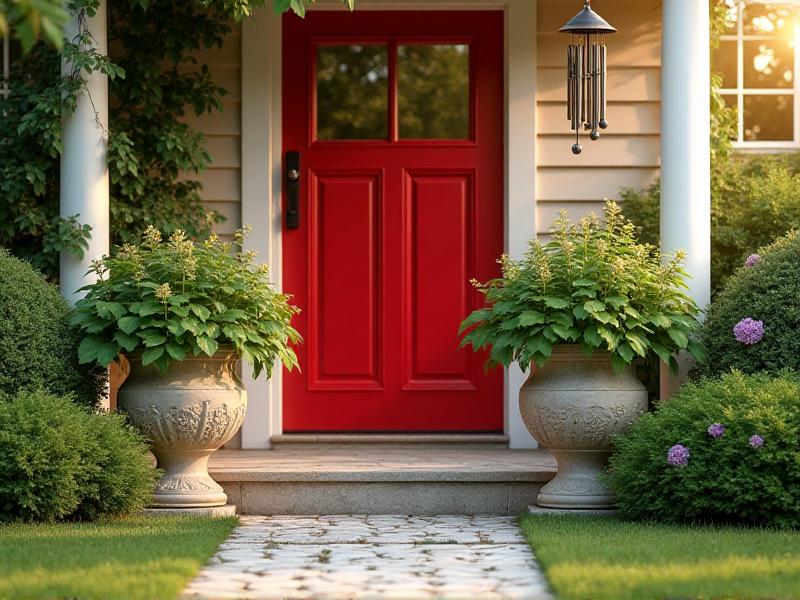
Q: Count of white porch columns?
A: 2